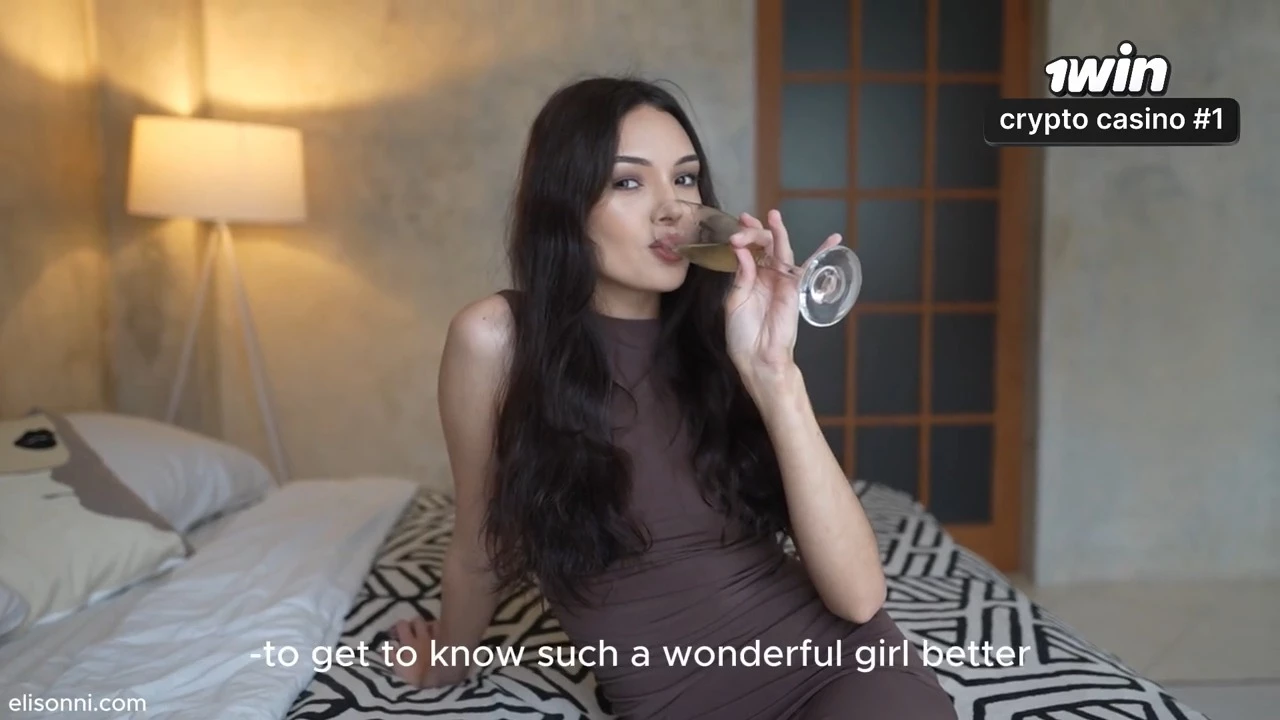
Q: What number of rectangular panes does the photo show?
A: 15